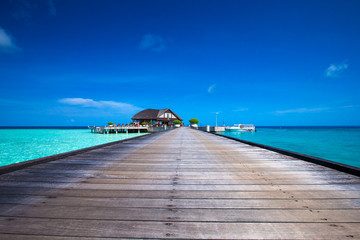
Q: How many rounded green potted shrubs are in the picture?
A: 4